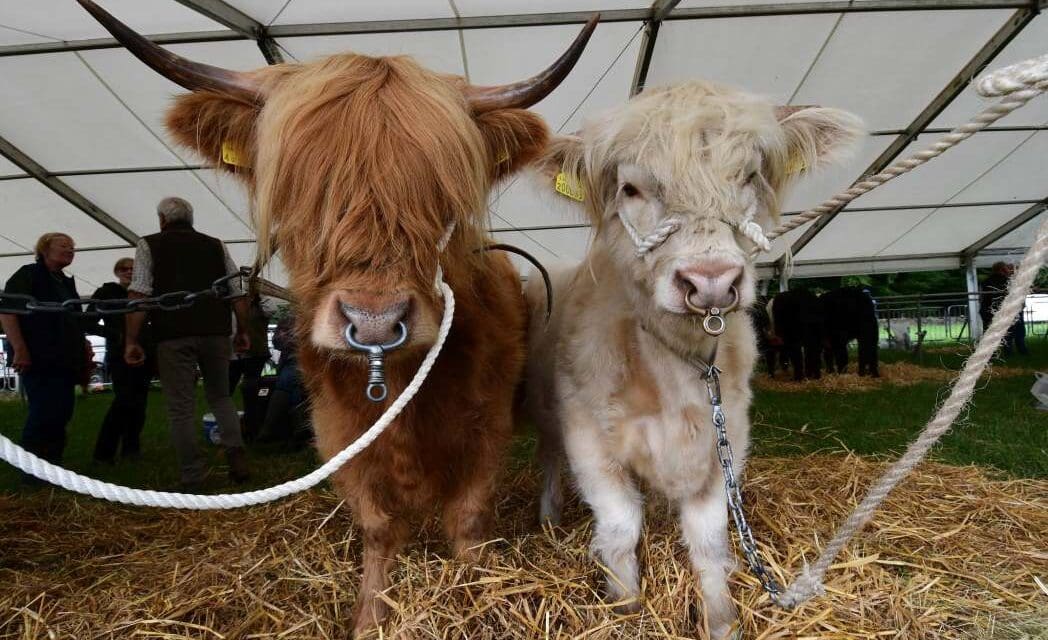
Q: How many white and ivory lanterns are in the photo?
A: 0